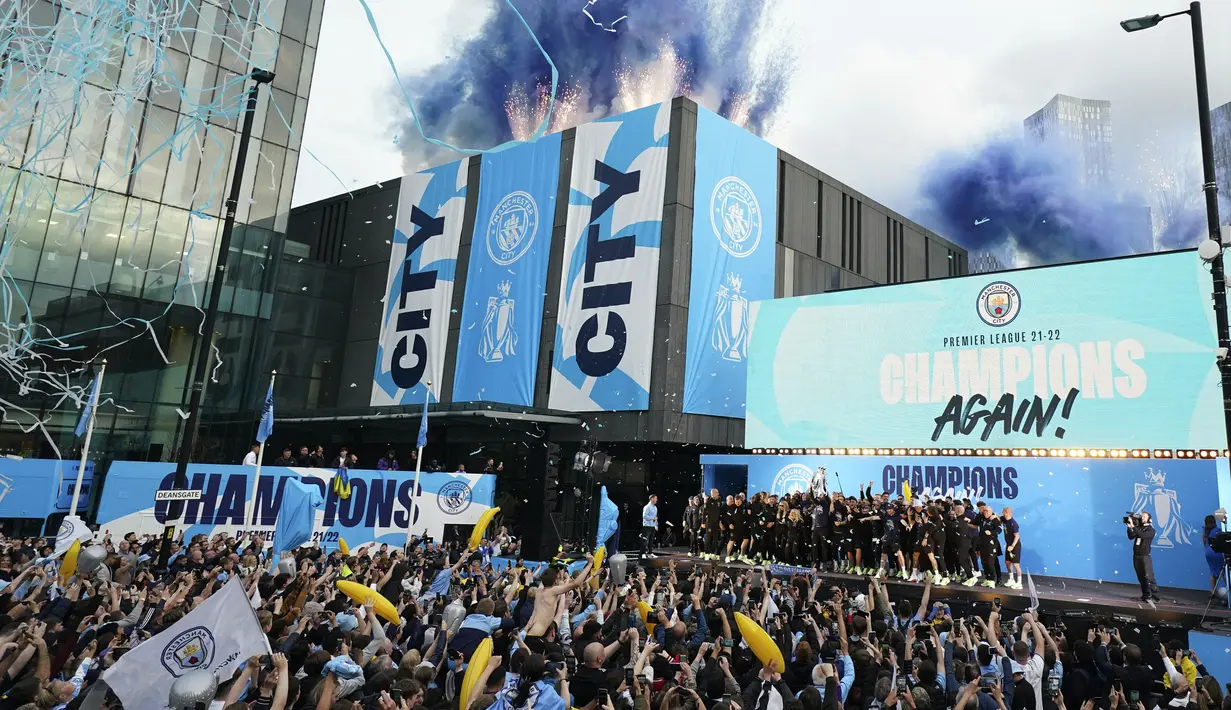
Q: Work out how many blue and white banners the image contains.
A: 4